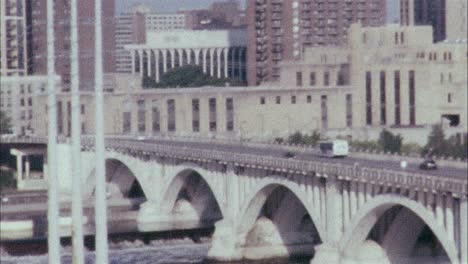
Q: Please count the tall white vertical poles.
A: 3